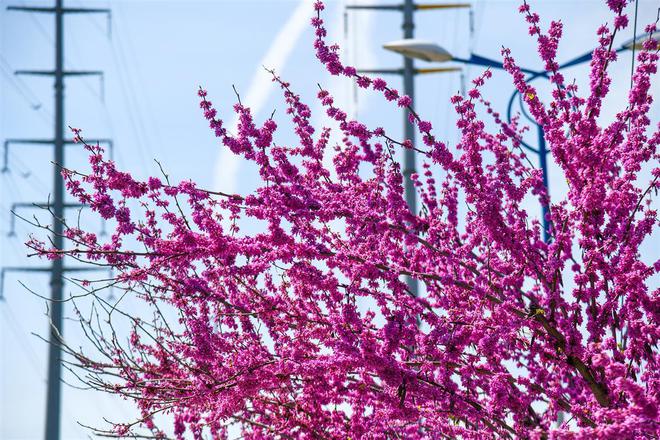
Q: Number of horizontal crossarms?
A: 7